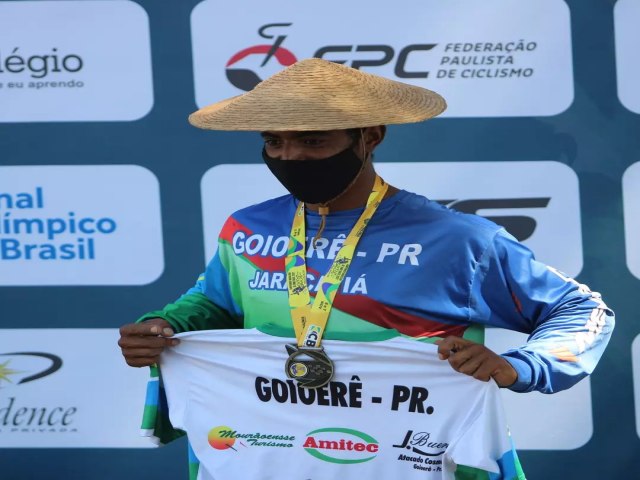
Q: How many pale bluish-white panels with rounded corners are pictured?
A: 9